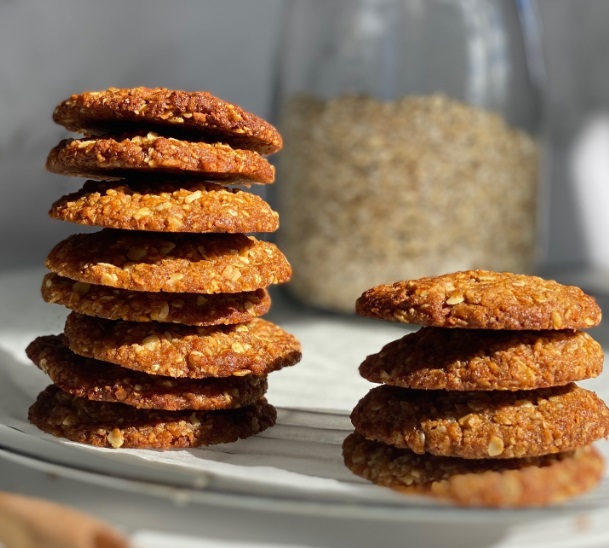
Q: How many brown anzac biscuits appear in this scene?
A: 12